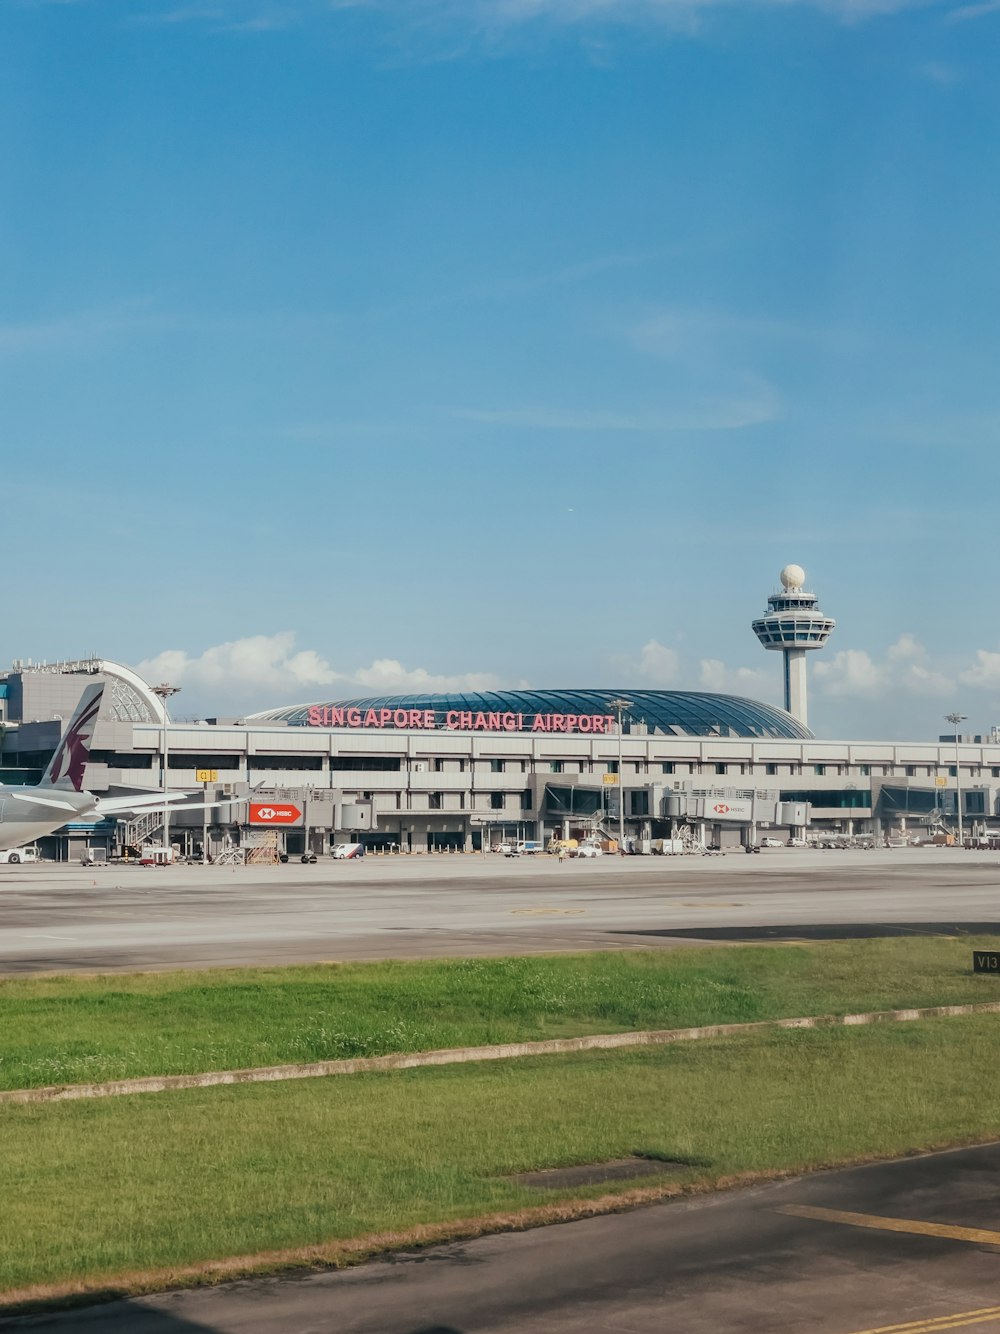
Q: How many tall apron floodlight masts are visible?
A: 3